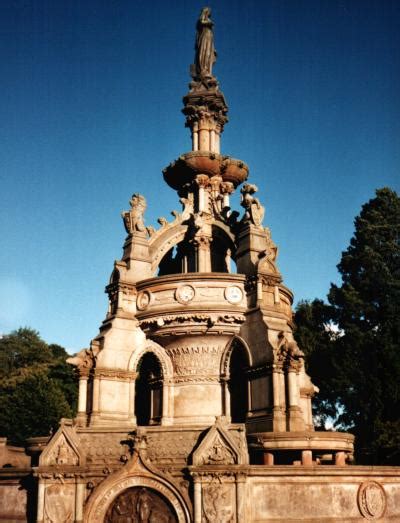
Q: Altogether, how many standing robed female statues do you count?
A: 1